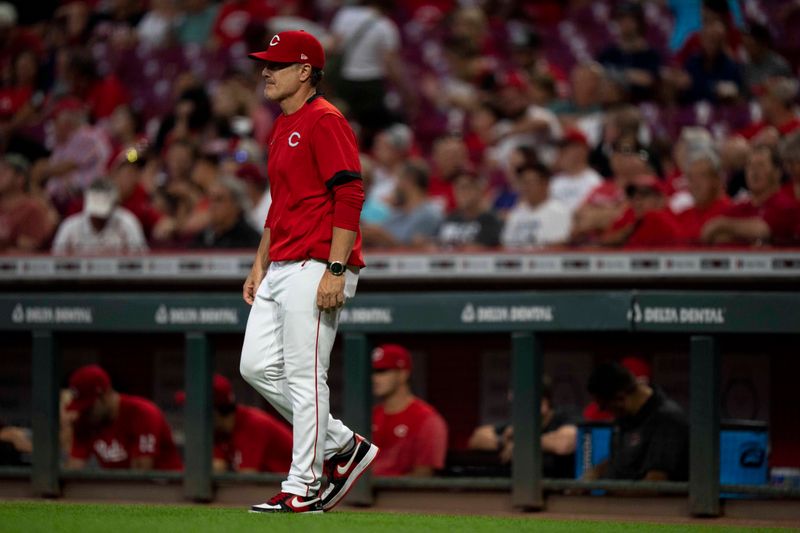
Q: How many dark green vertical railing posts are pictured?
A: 5